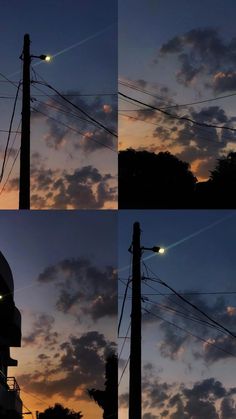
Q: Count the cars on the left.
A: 0